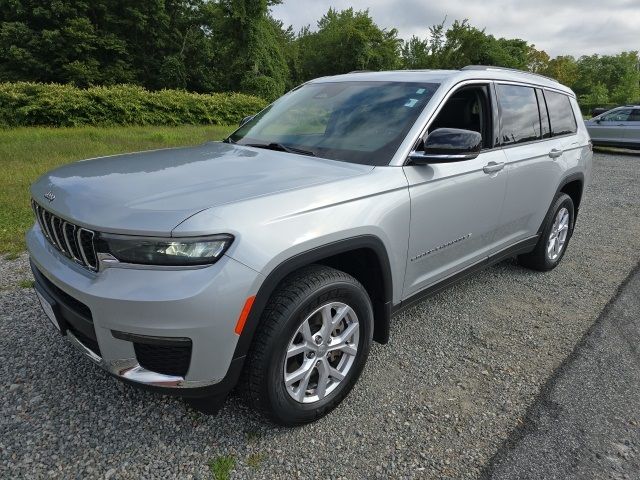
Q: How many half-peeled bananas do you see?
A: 0